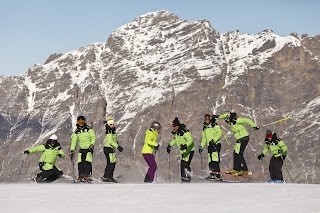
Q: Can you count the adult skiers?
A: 8